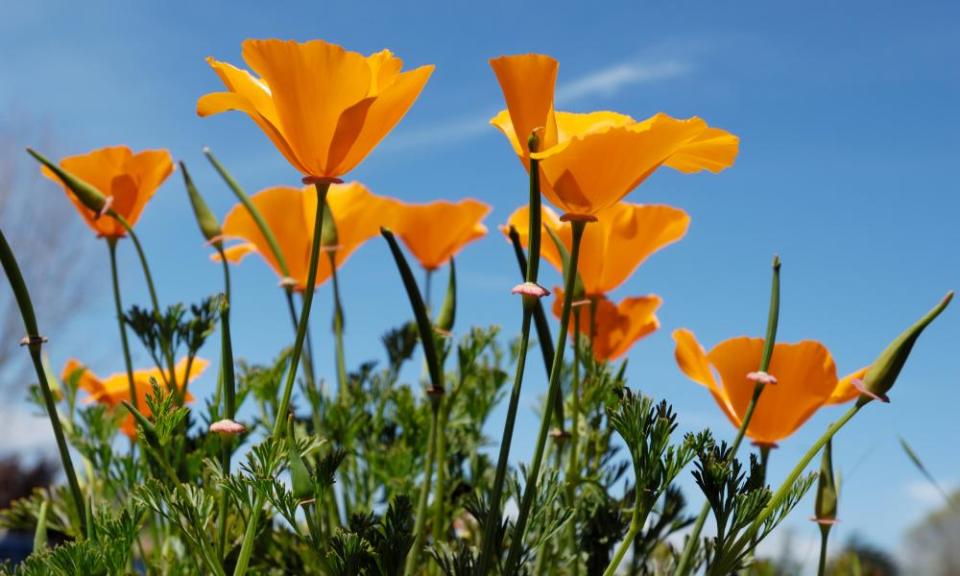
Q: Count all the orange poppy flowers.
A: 9